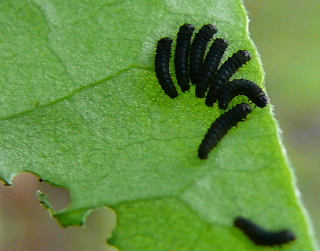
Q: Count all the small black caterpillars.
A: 8